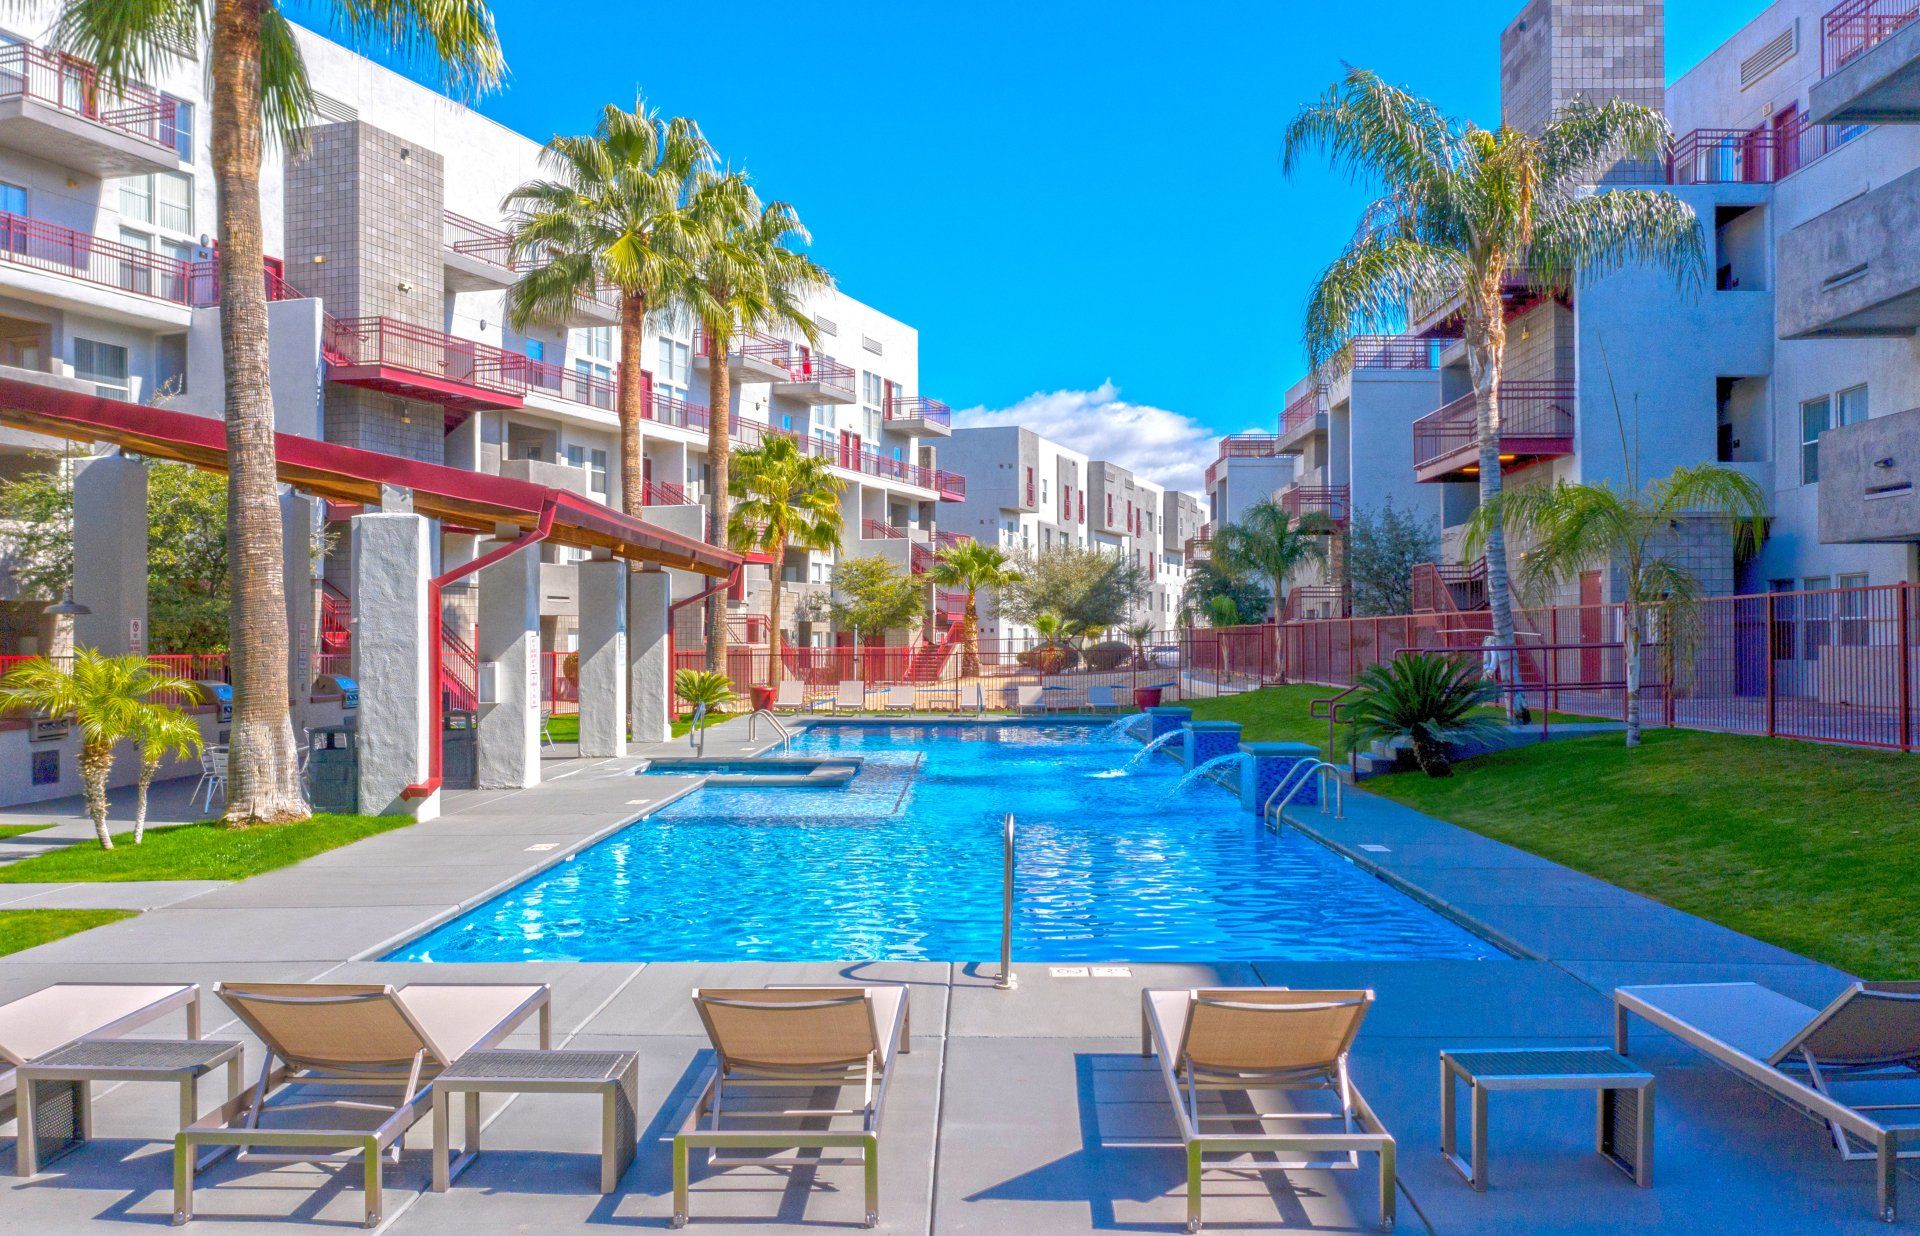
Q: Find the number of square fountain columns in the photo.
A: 3